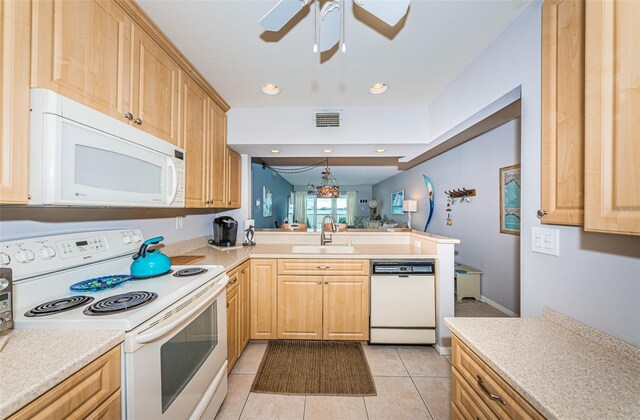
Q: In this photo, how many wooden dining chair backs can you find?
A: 2